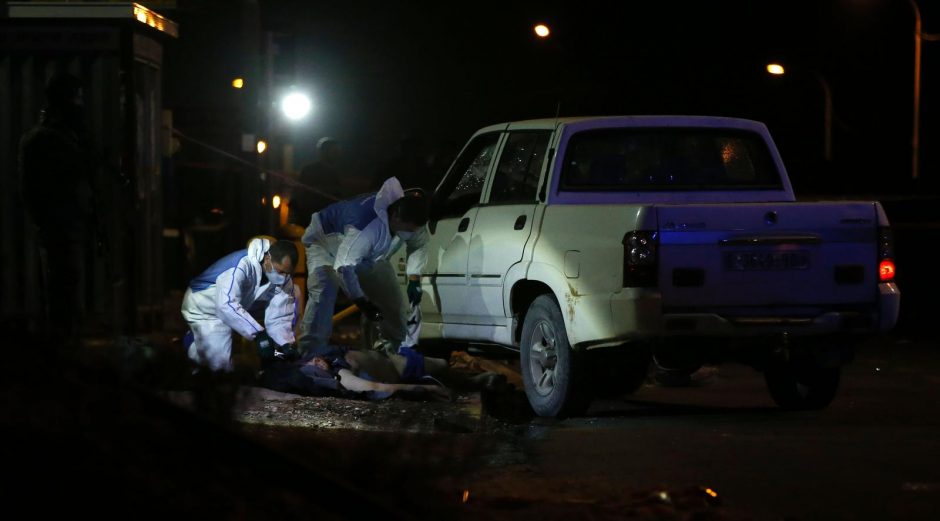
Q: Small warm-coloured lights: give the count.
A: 5